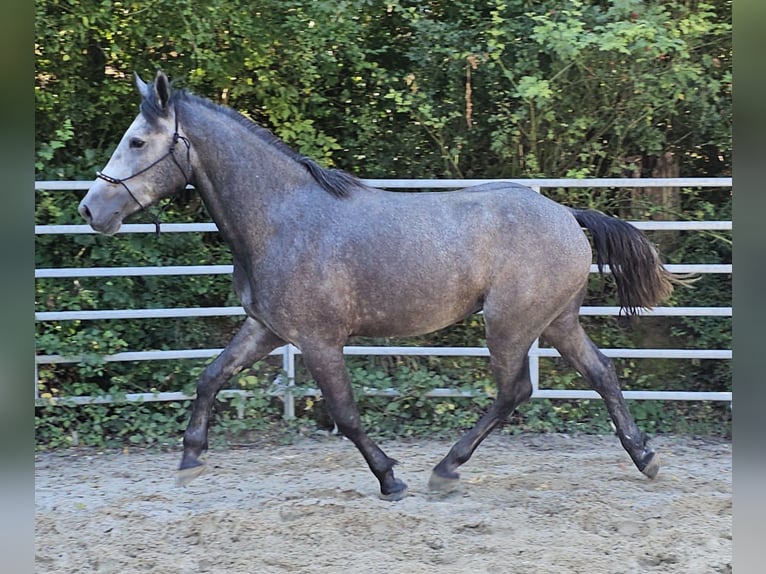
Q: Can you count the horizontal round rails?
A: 6